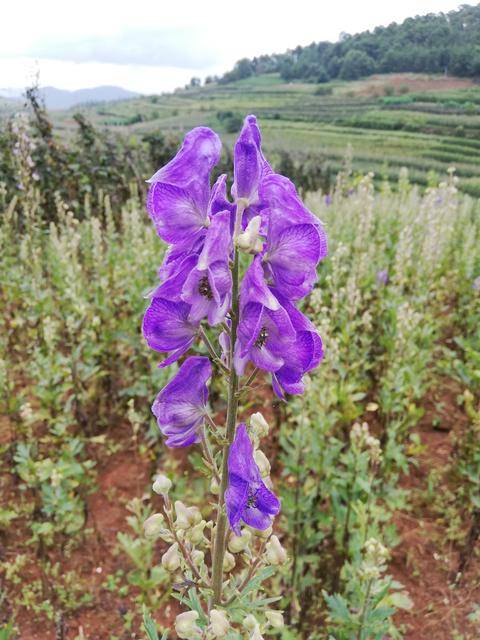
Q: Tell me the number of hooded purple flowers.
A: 9